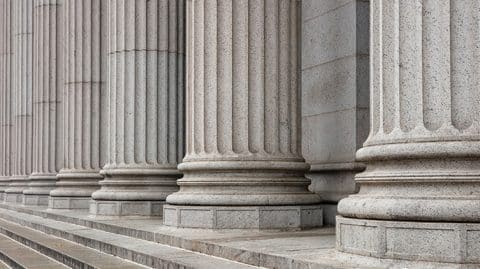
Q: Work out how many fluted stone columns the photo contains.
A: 7